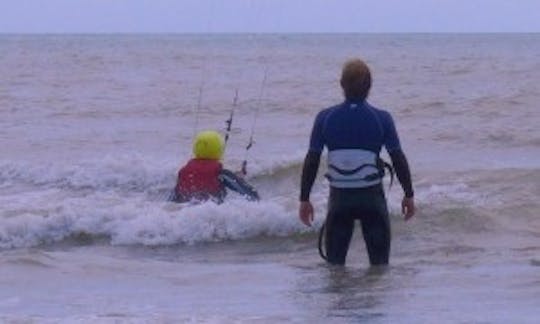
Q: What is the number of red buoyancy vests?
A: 1